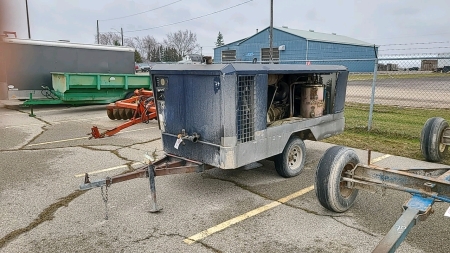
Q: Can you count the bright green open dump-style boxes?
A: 1